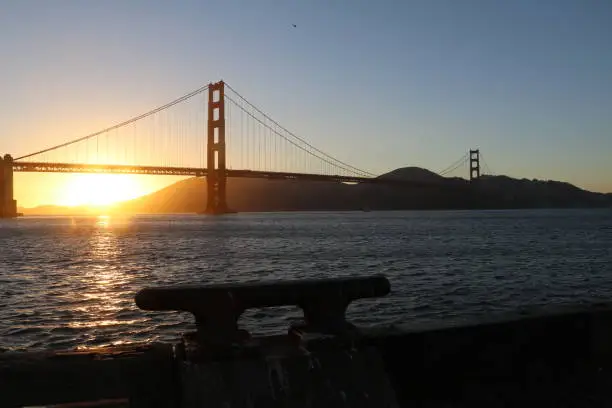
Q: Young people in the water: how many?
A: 0